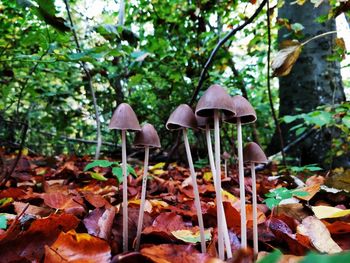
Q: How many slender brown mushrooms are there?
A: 7